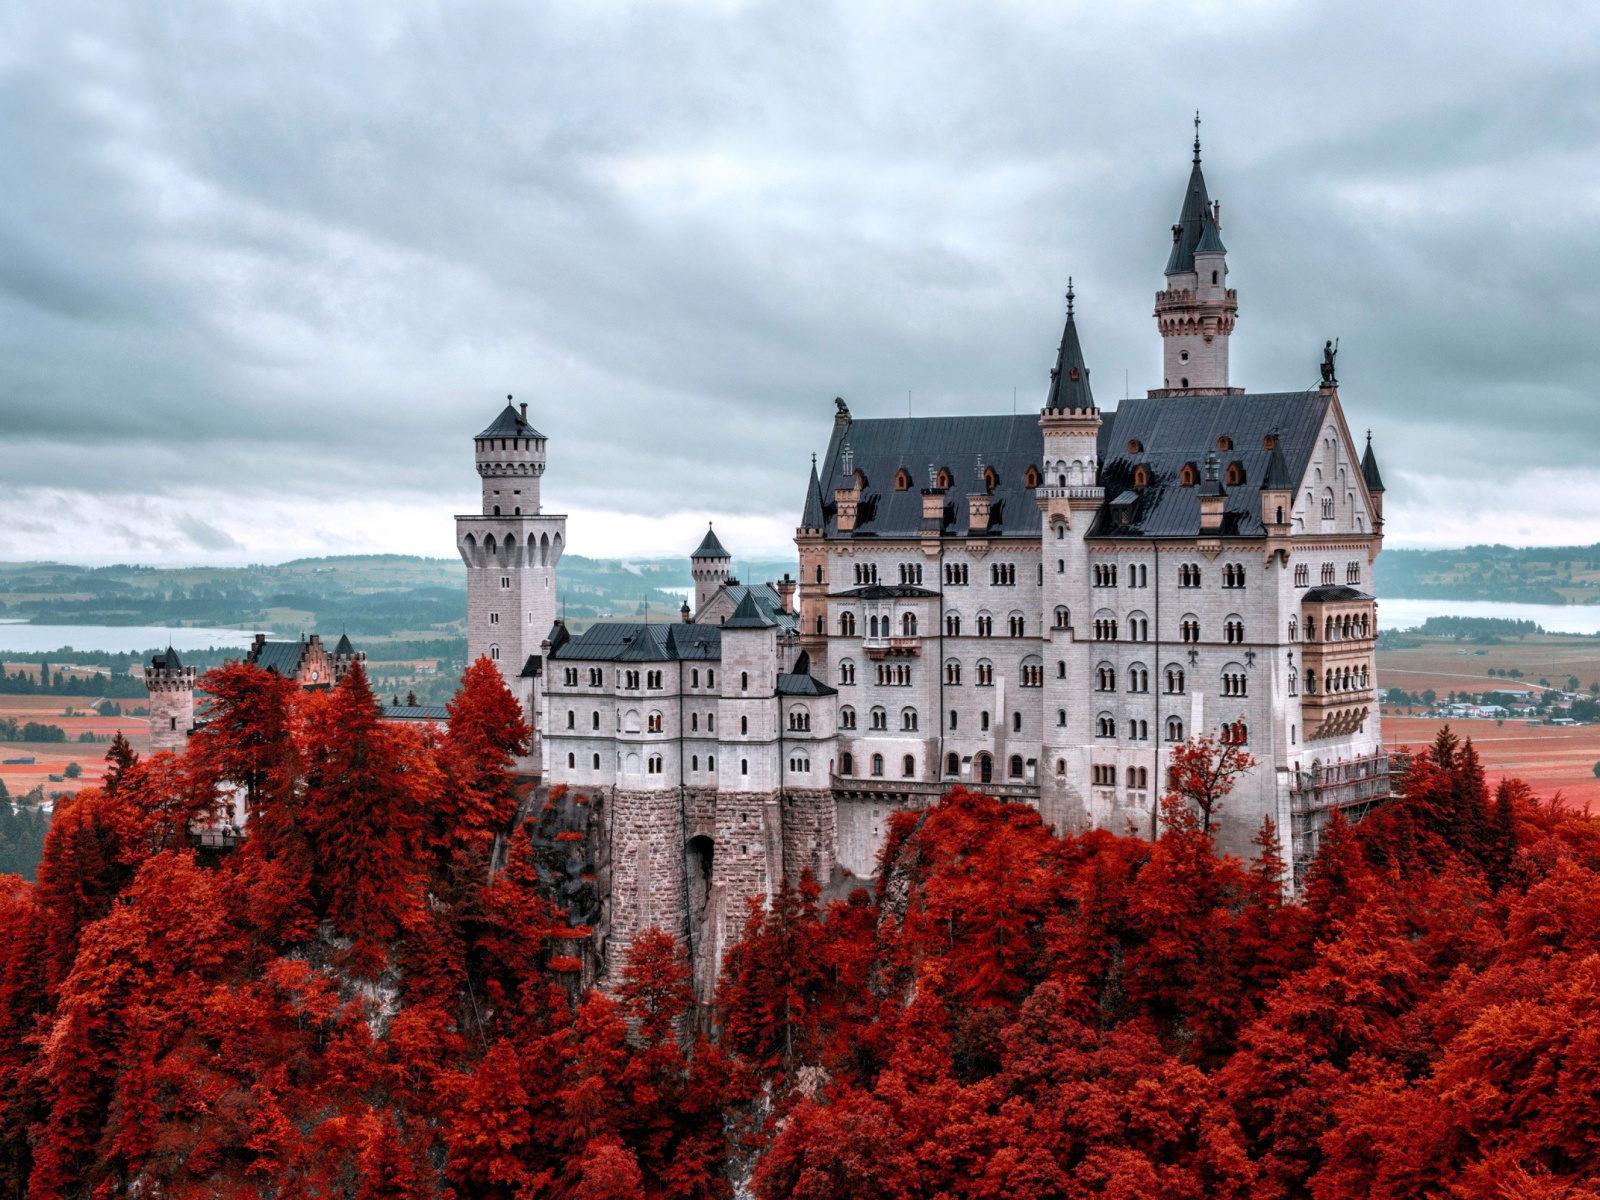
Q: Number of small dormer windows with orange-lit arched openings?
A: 11